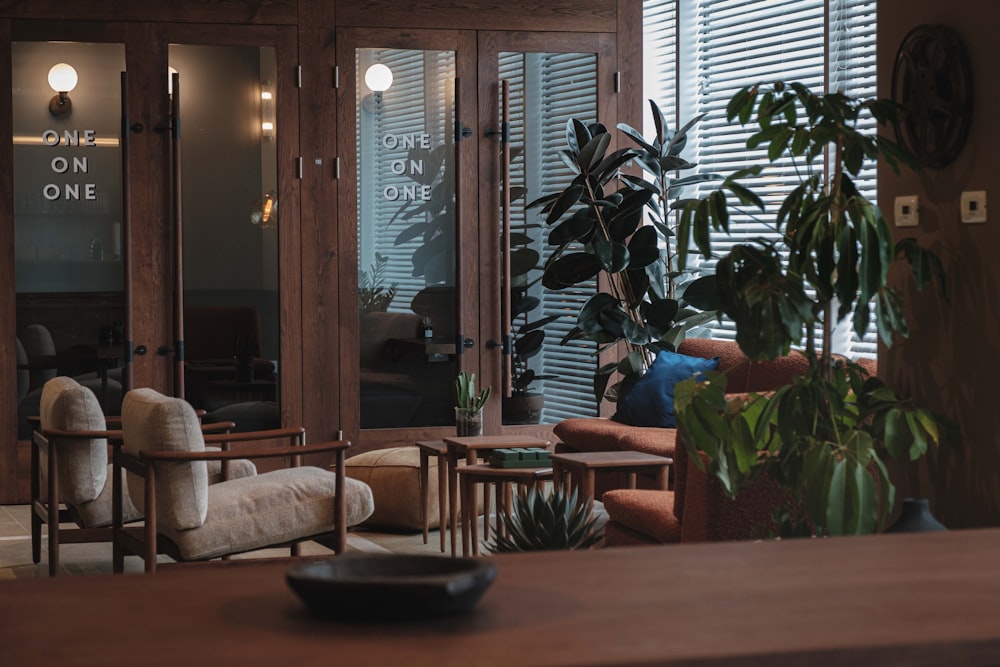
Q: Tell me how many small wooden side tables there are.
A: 4